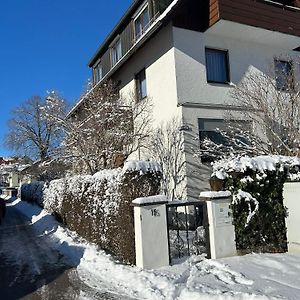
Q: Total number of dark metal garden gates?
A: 1